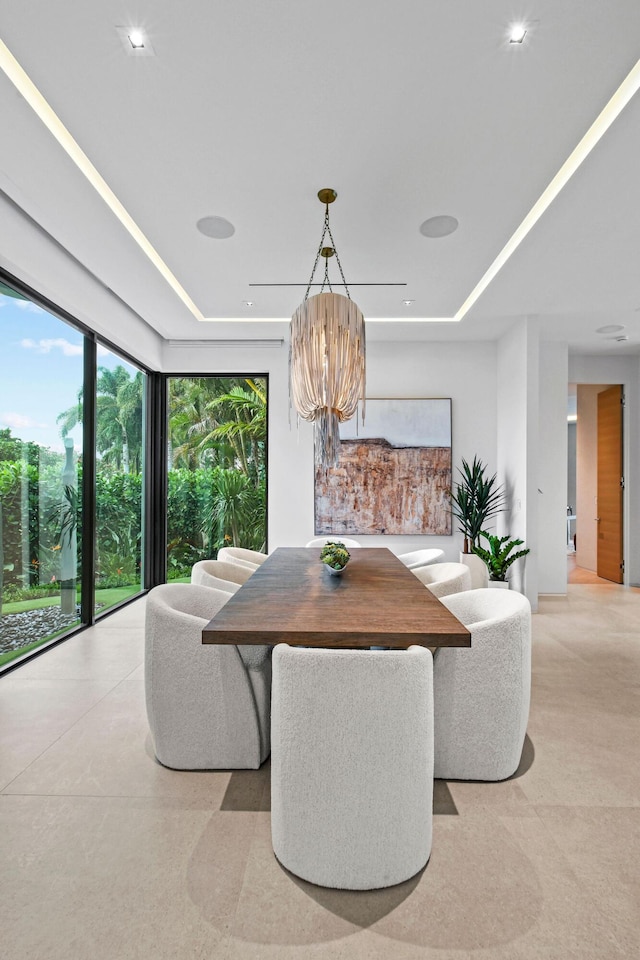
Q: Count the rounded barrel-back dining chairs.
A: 8